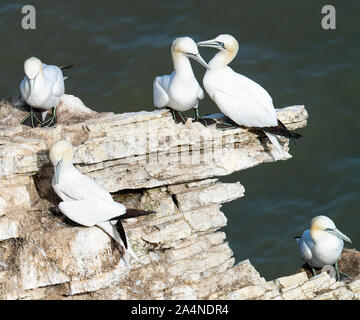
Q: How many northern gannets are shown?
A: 5